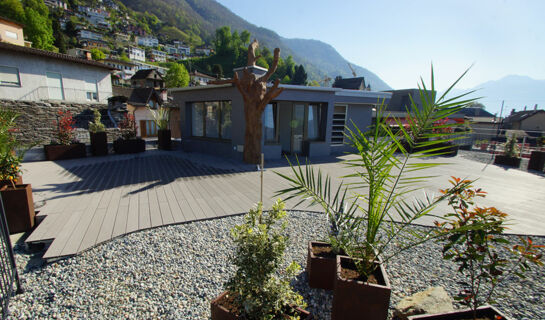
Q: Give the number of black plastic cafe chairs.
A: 0